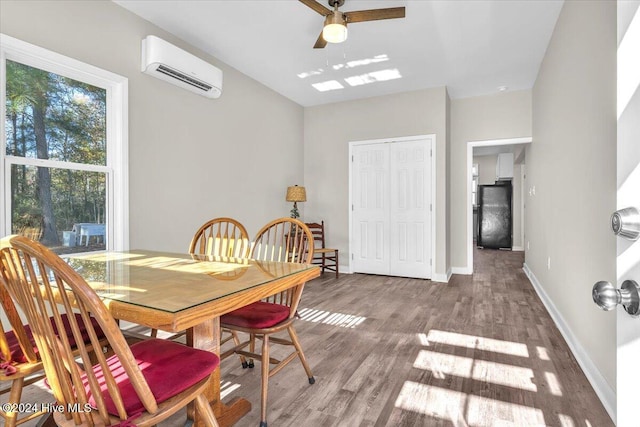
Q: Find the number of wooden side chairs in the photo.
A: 5